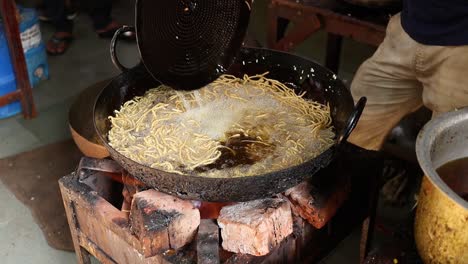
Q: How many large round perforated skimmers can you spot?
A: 1